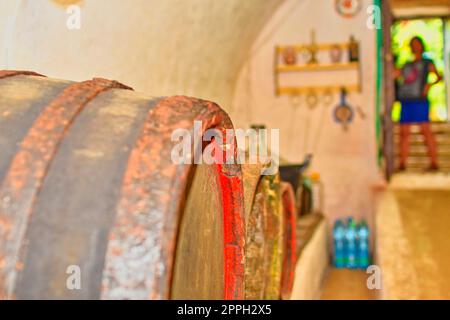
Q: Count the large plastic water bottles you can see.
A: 3